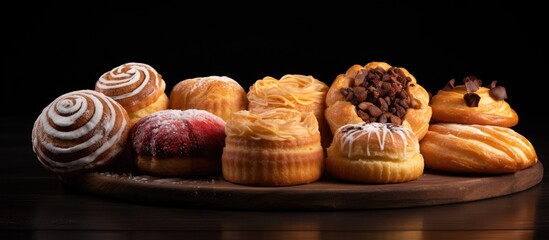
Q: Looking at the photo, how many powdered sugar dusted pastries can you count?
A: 2